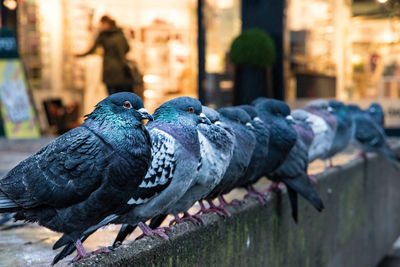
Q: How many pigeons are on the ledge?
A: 11